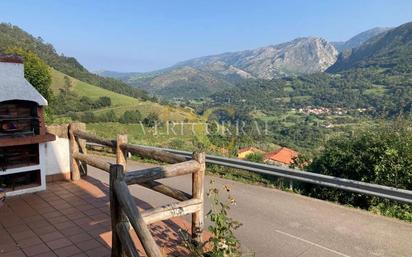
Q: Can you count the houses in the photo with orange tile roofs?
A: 2